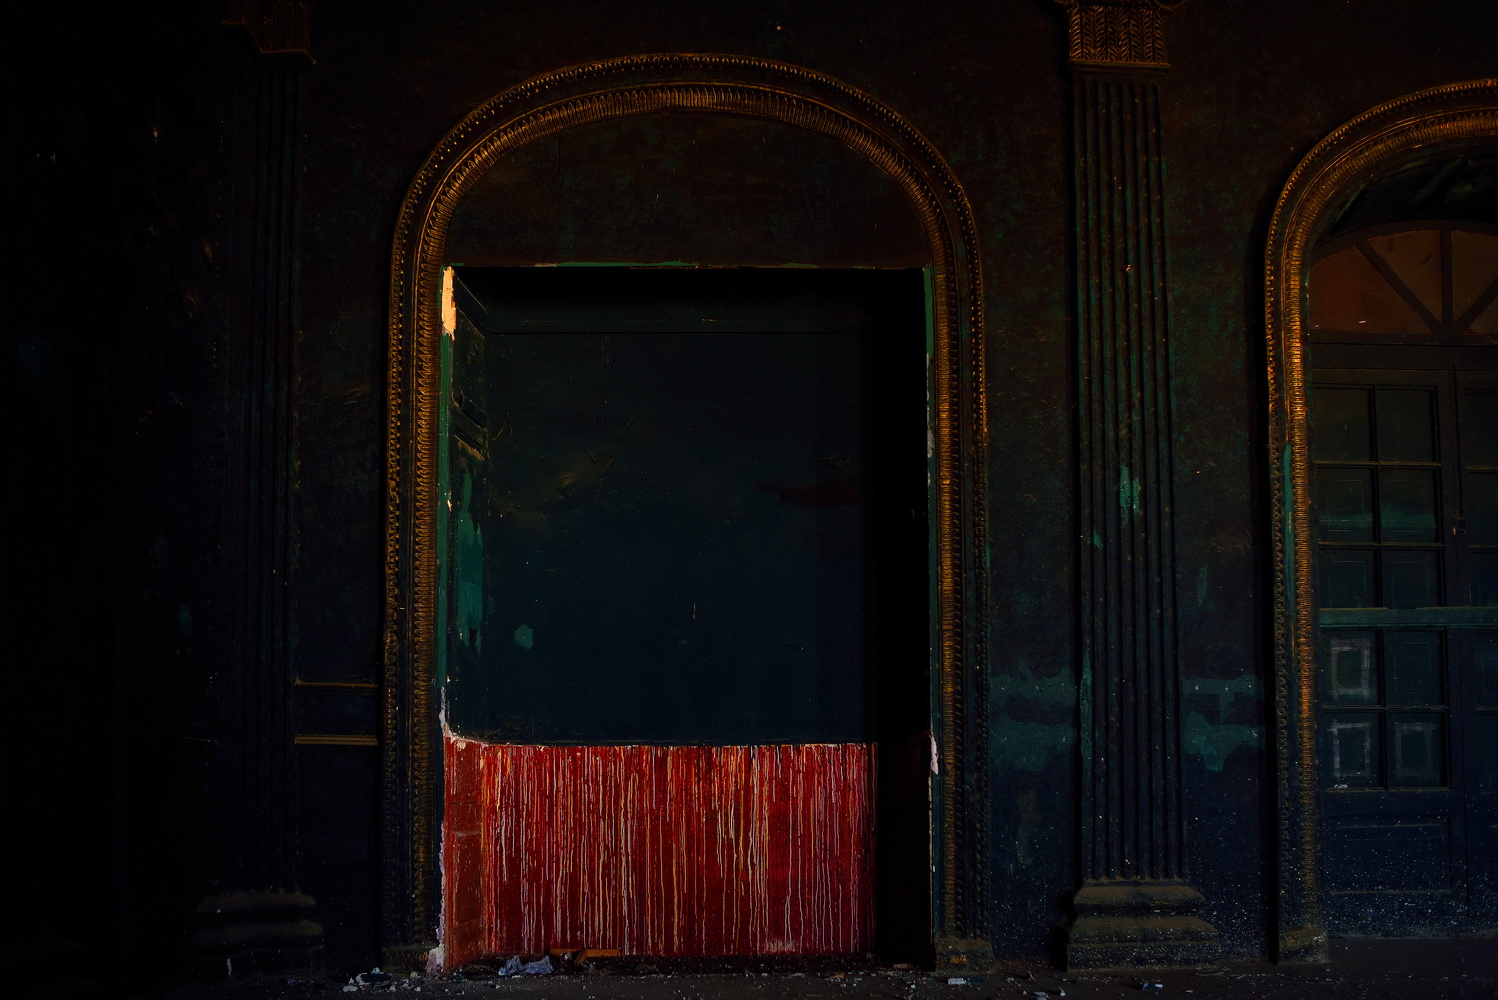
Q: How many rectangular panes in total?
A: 15